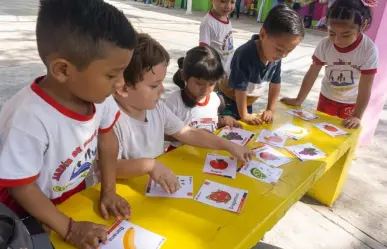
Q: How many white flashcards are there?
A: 12